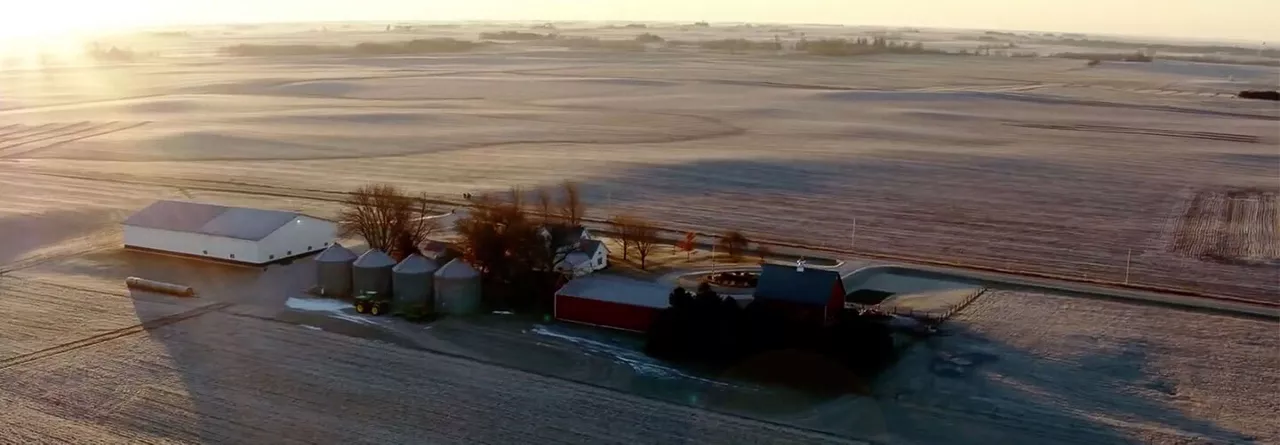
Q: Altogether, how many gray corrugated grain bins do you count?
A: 4